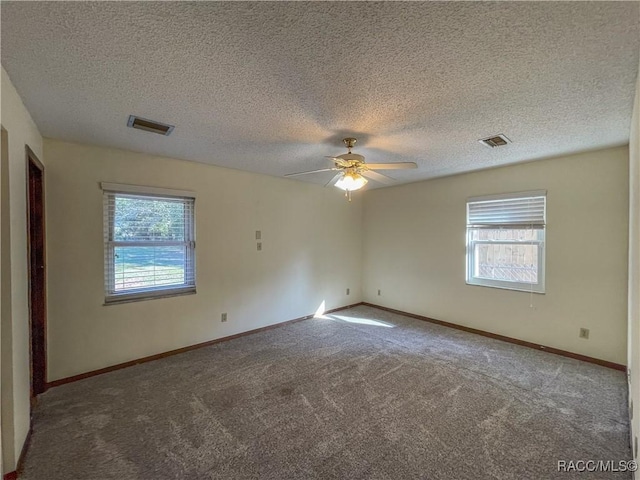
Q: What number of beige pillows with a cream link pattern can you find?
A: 0